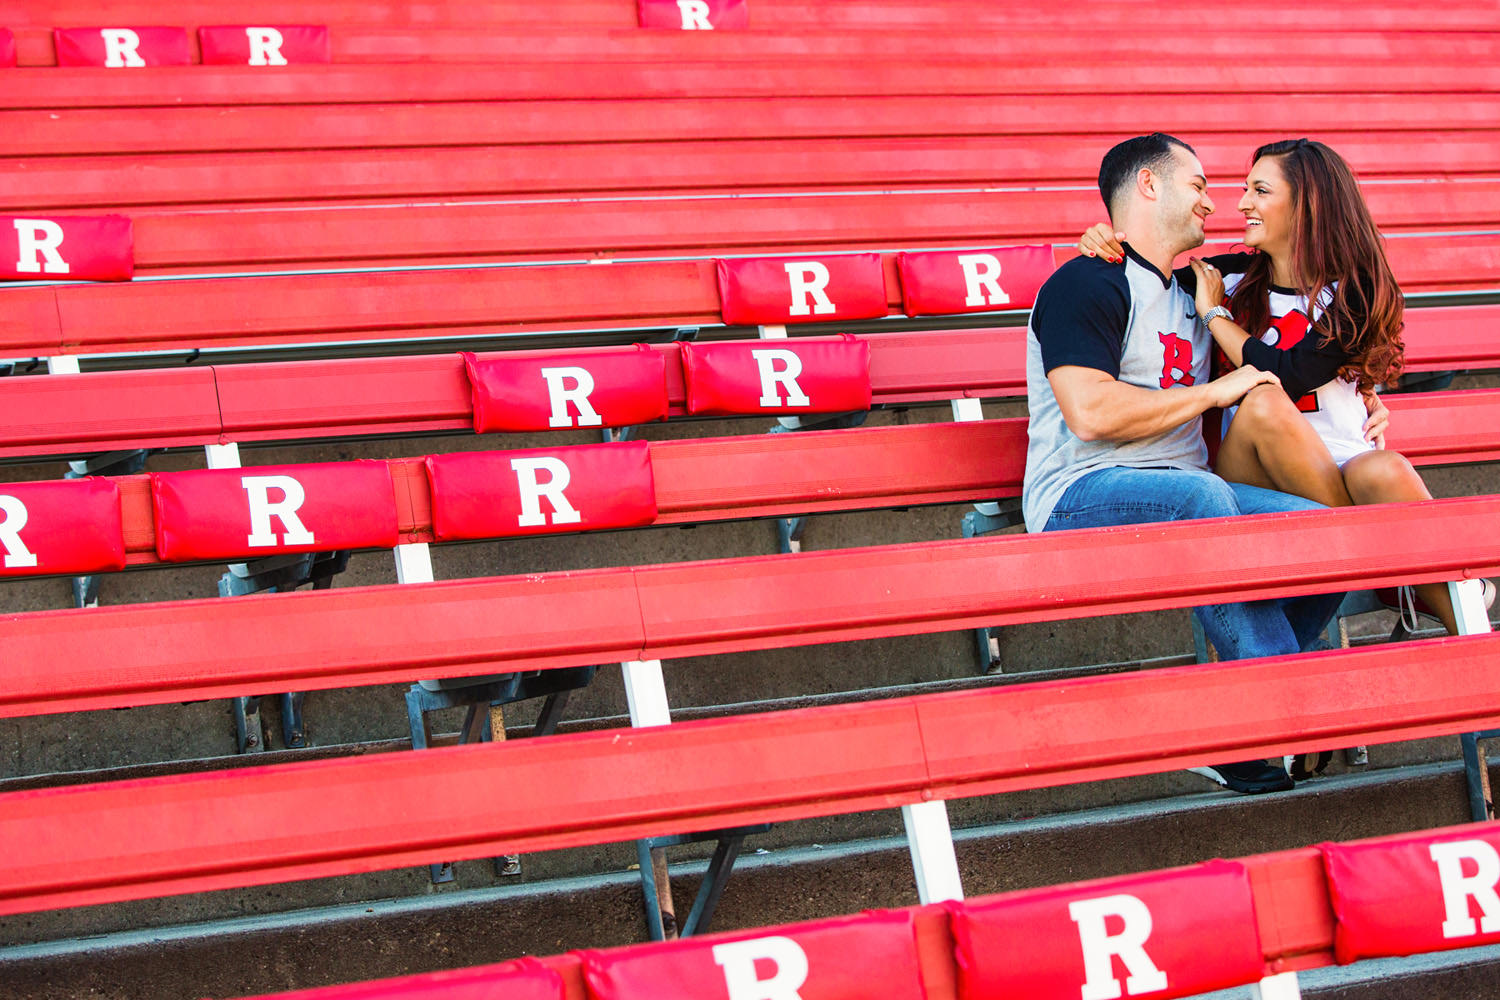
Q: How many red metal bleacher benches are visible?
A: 12